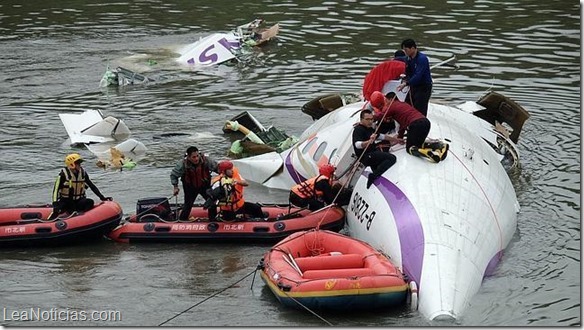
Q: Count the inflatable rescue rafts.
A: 3